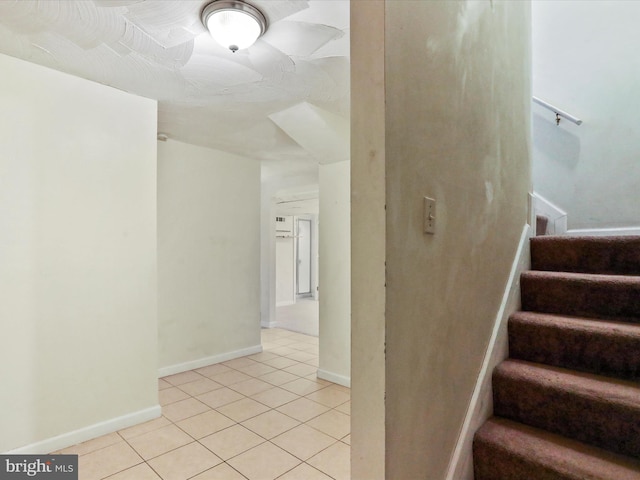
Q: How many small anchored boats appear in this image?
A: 0